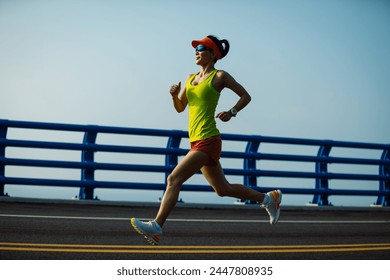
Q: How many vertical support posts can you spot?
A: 6